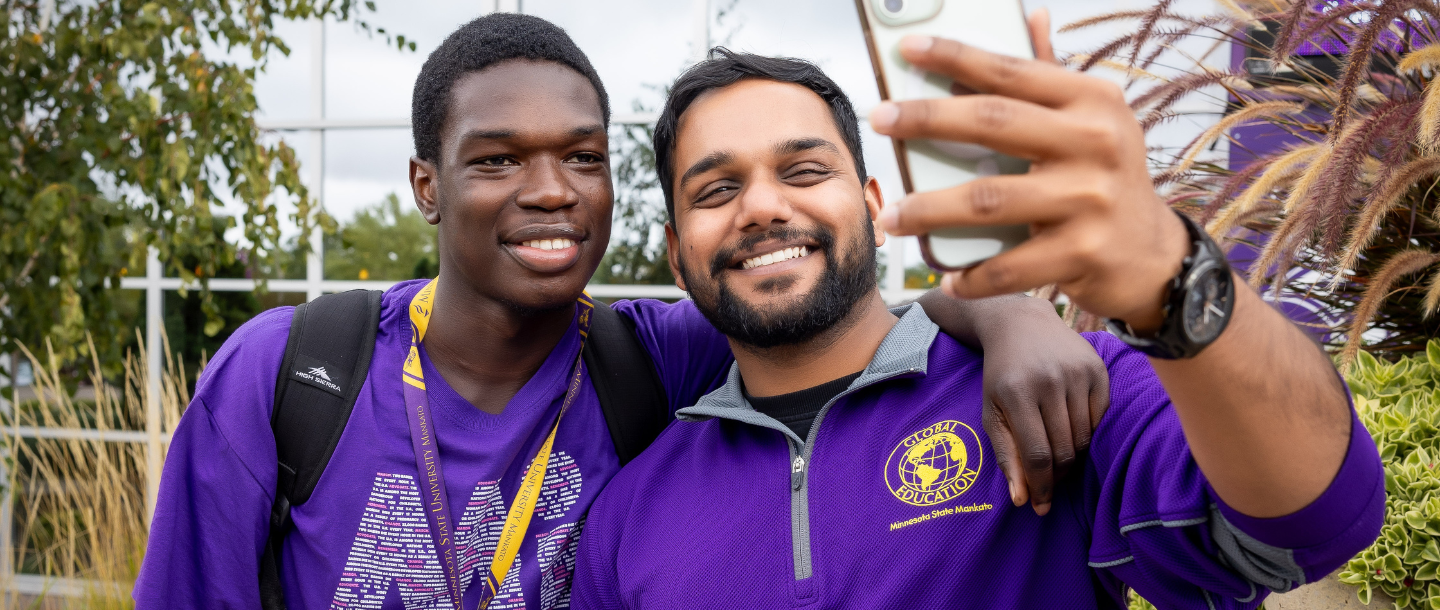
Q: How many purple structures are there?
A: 1